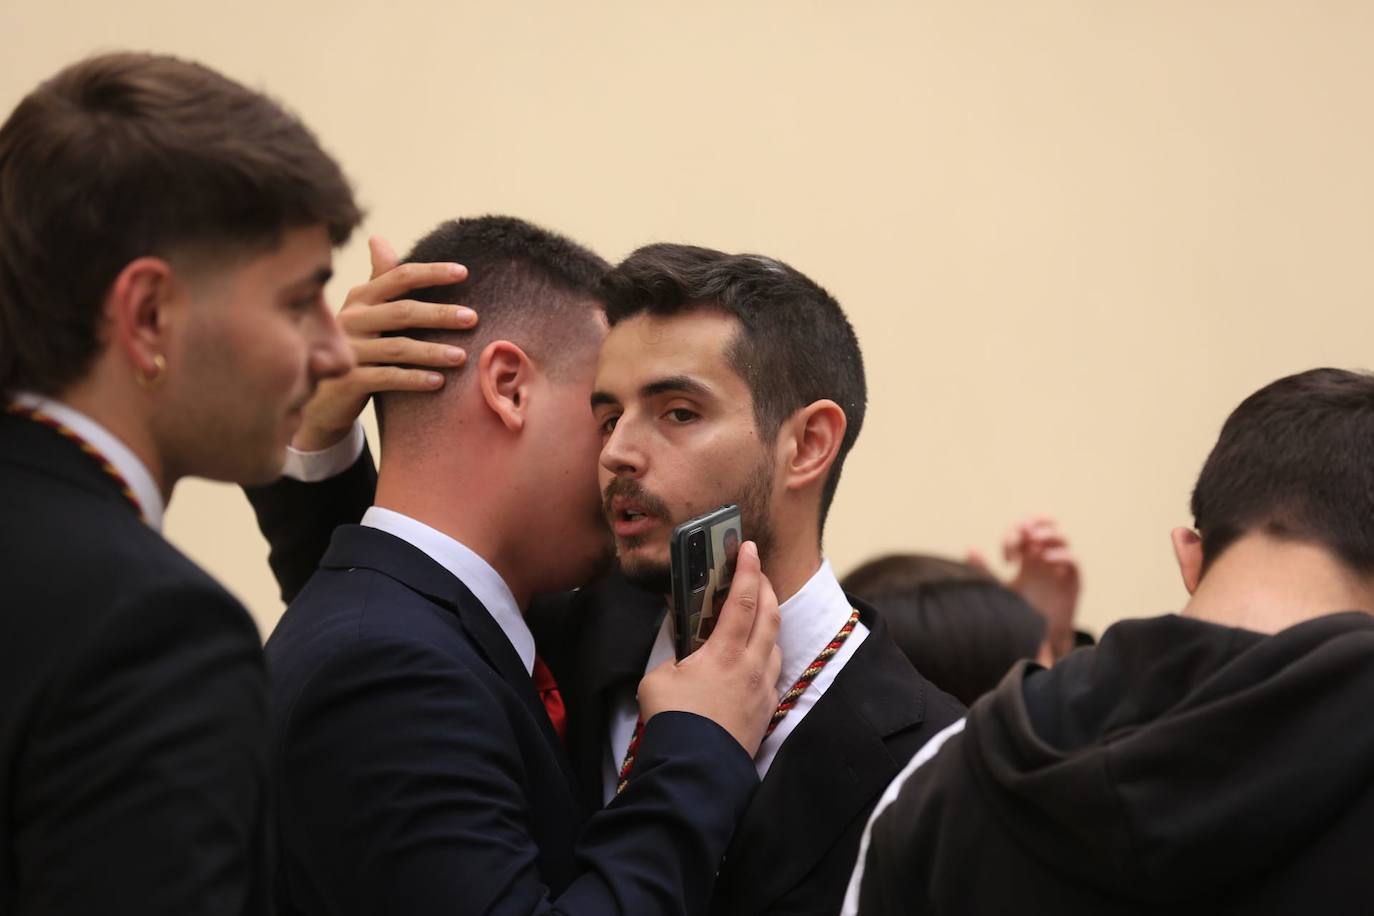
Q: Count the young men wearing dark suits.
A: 3